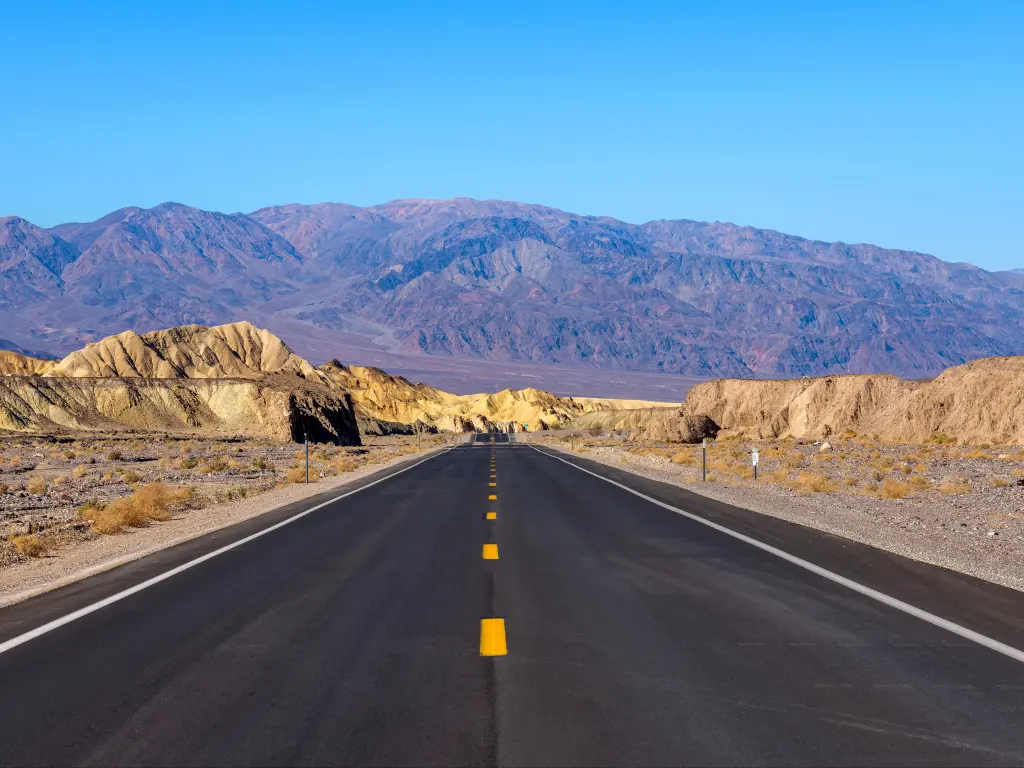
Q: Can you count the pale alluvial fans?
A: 1